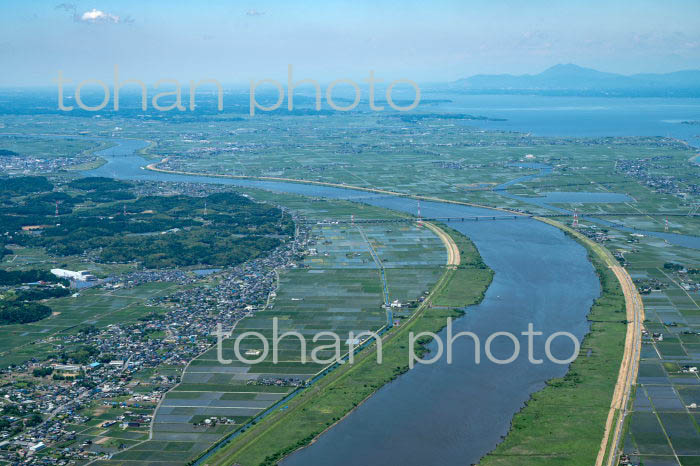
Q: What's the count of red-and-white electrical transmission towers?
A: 7